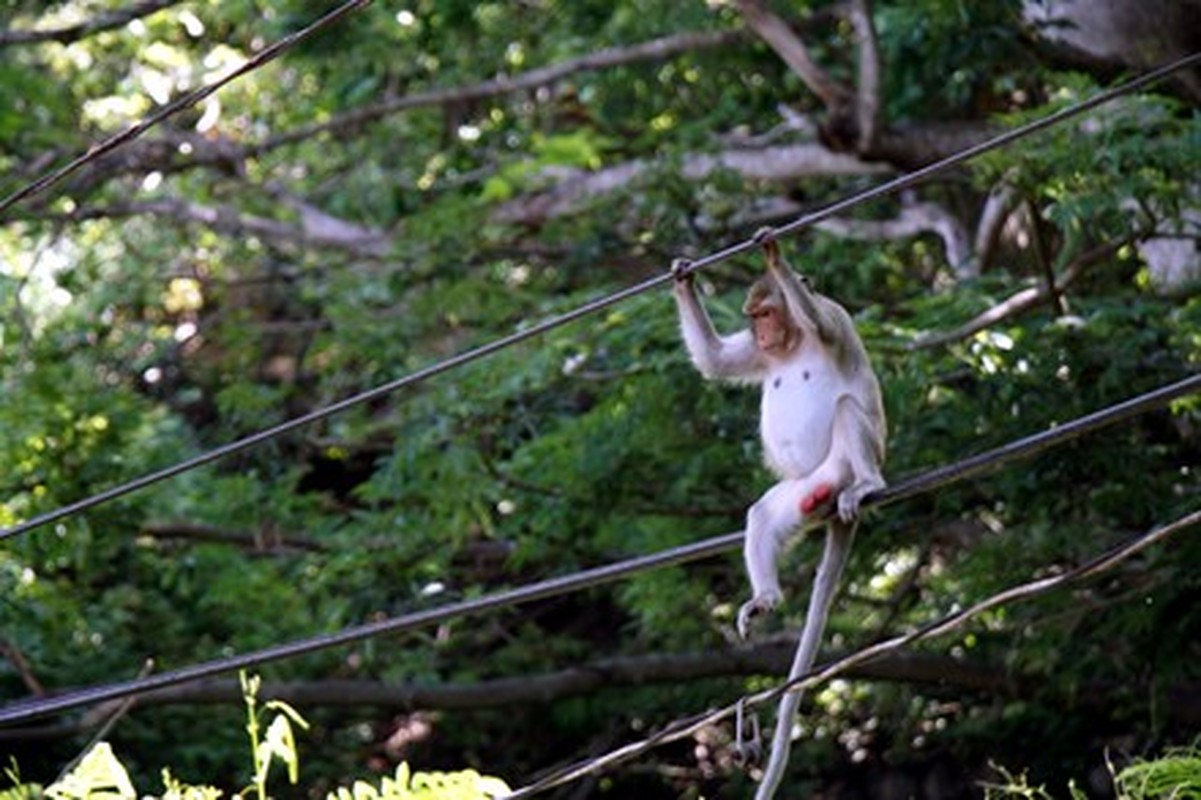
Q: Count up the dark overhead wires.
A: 4